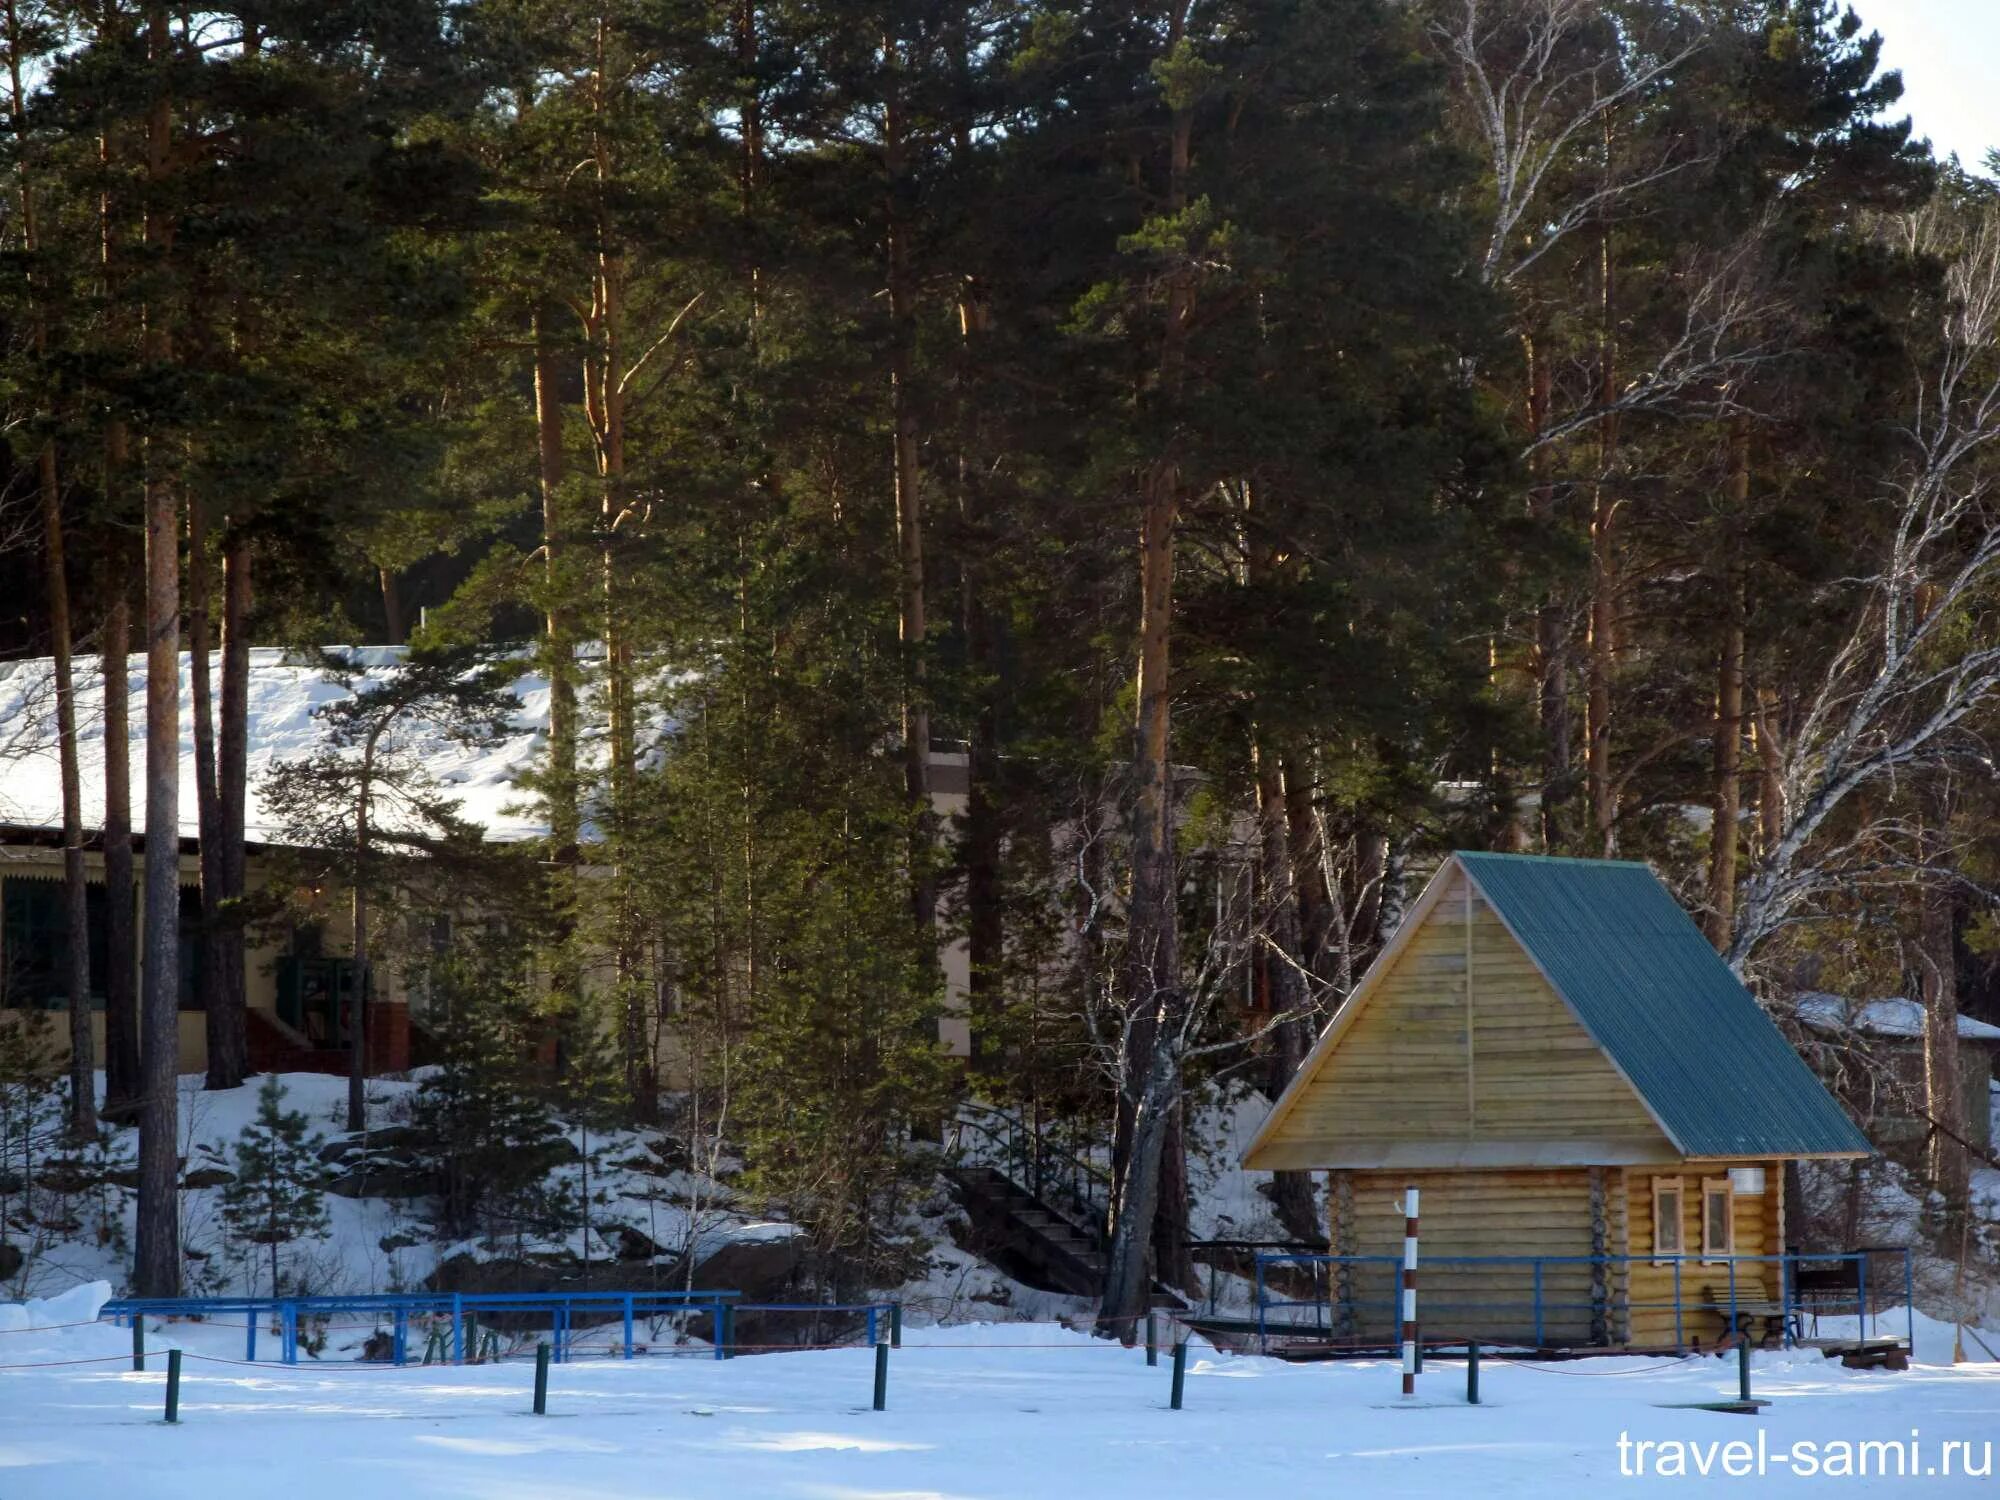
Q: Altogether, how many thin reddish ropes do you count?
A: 2